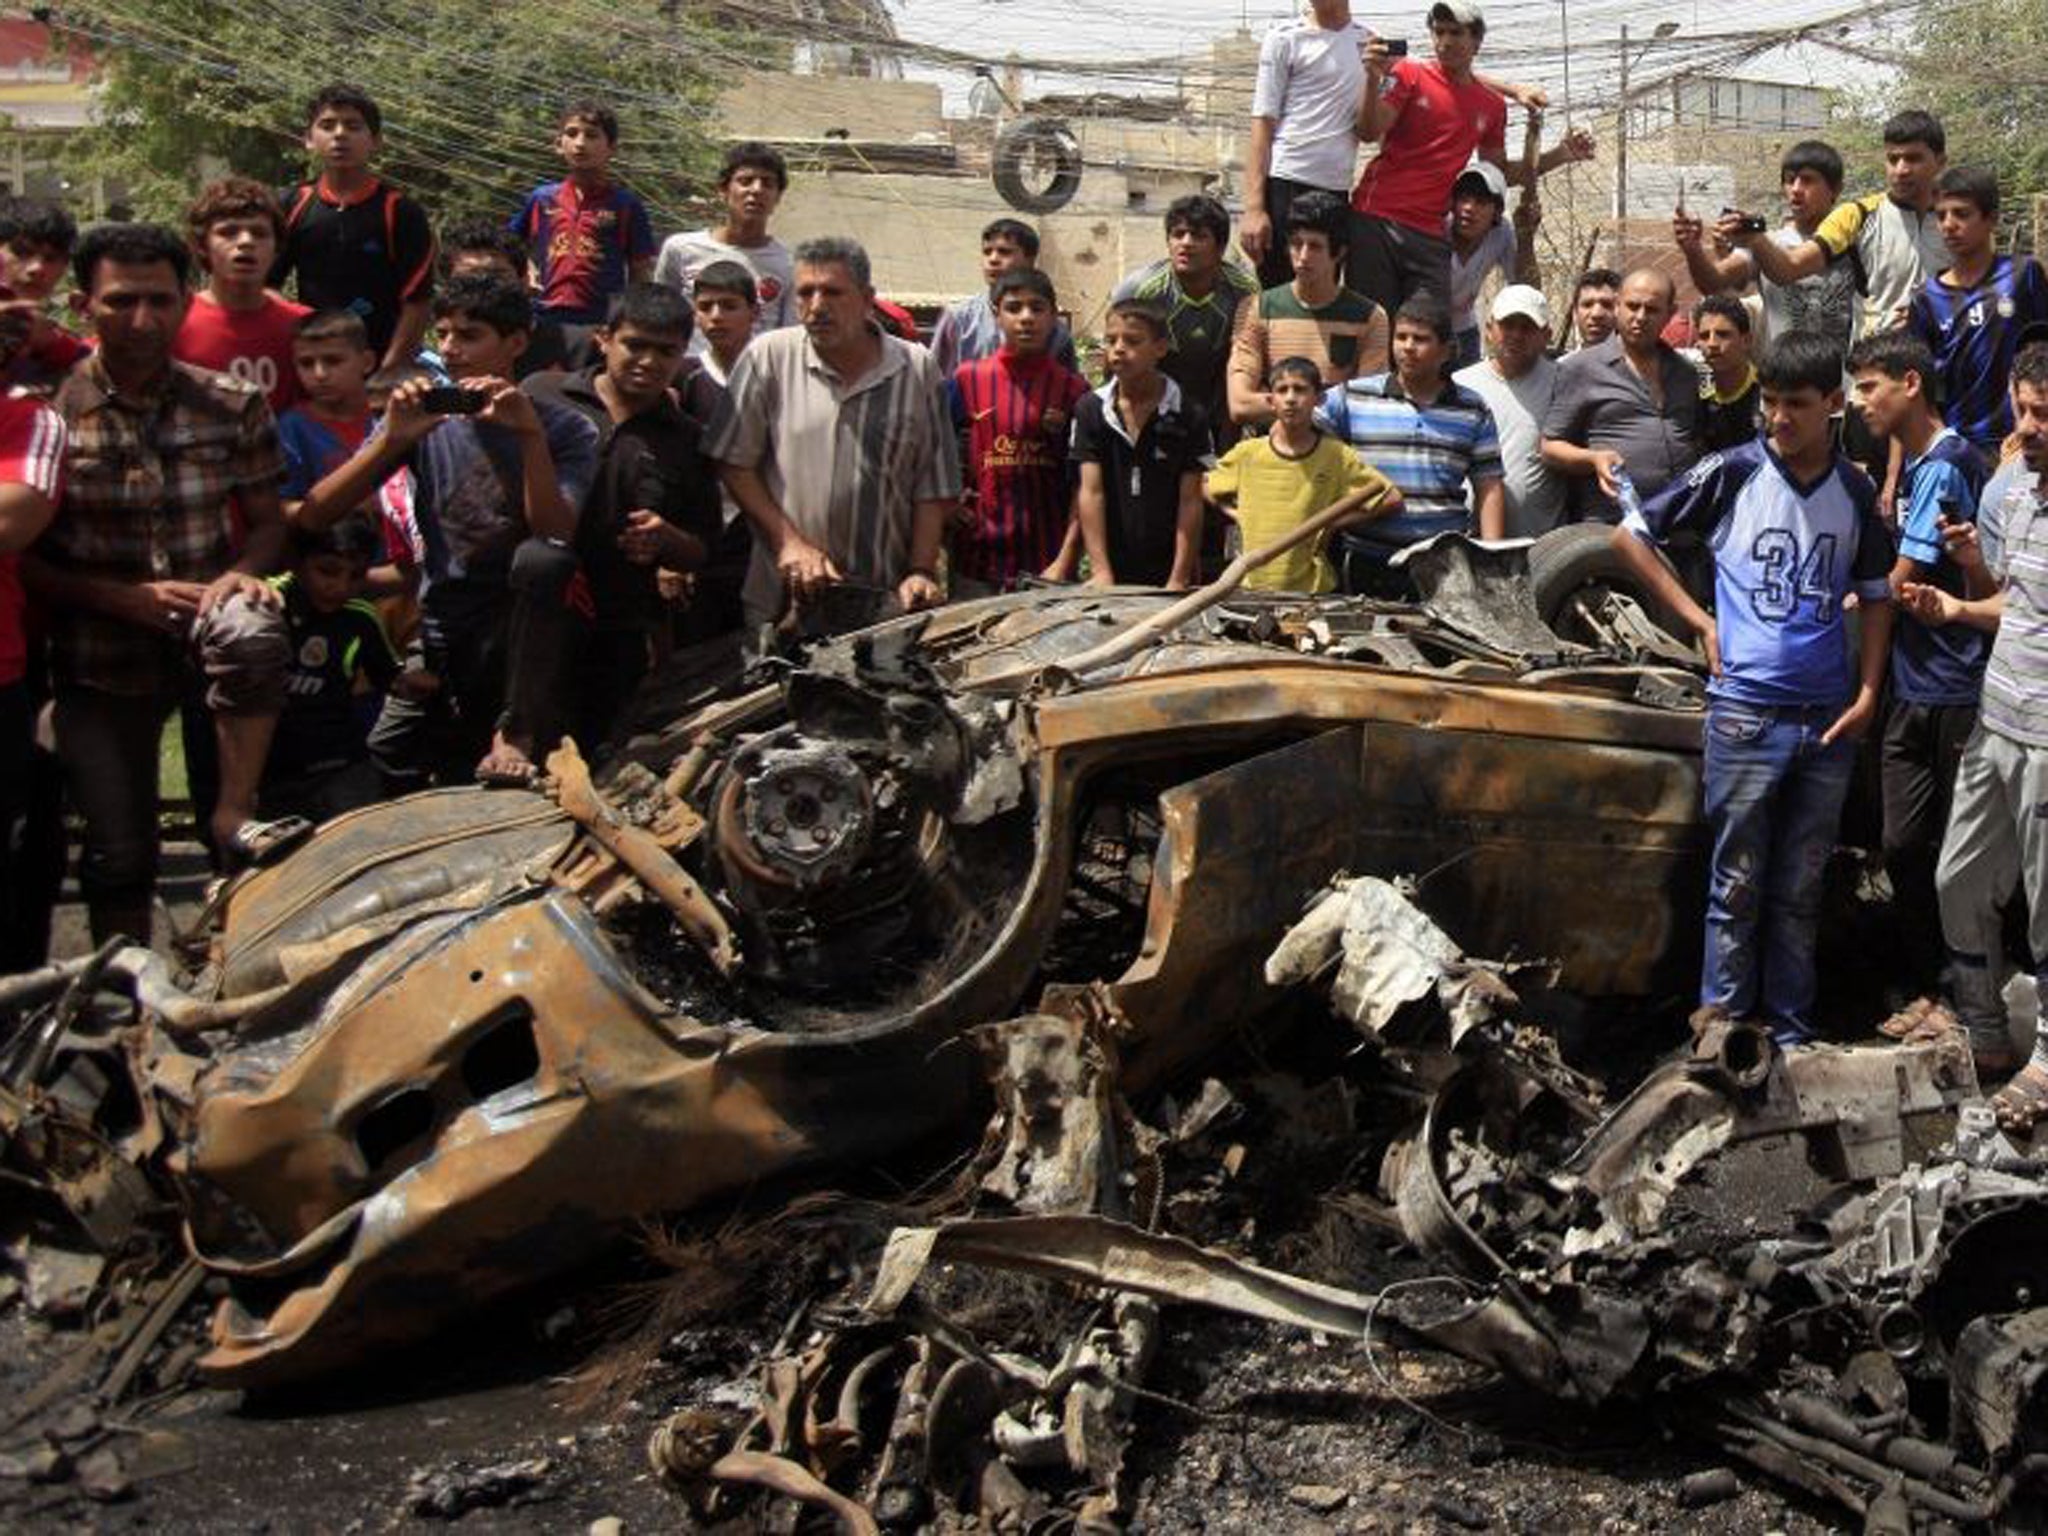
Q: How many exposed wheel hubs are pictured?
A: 1